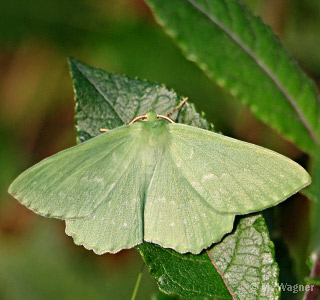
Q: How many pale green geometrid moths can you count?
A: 1